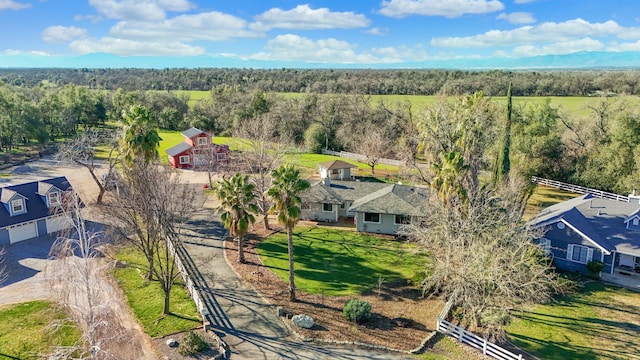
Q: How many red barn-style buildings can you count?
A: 1